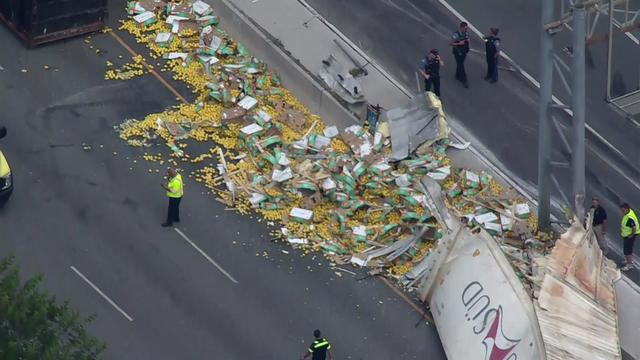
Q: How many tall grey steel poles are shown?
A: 2